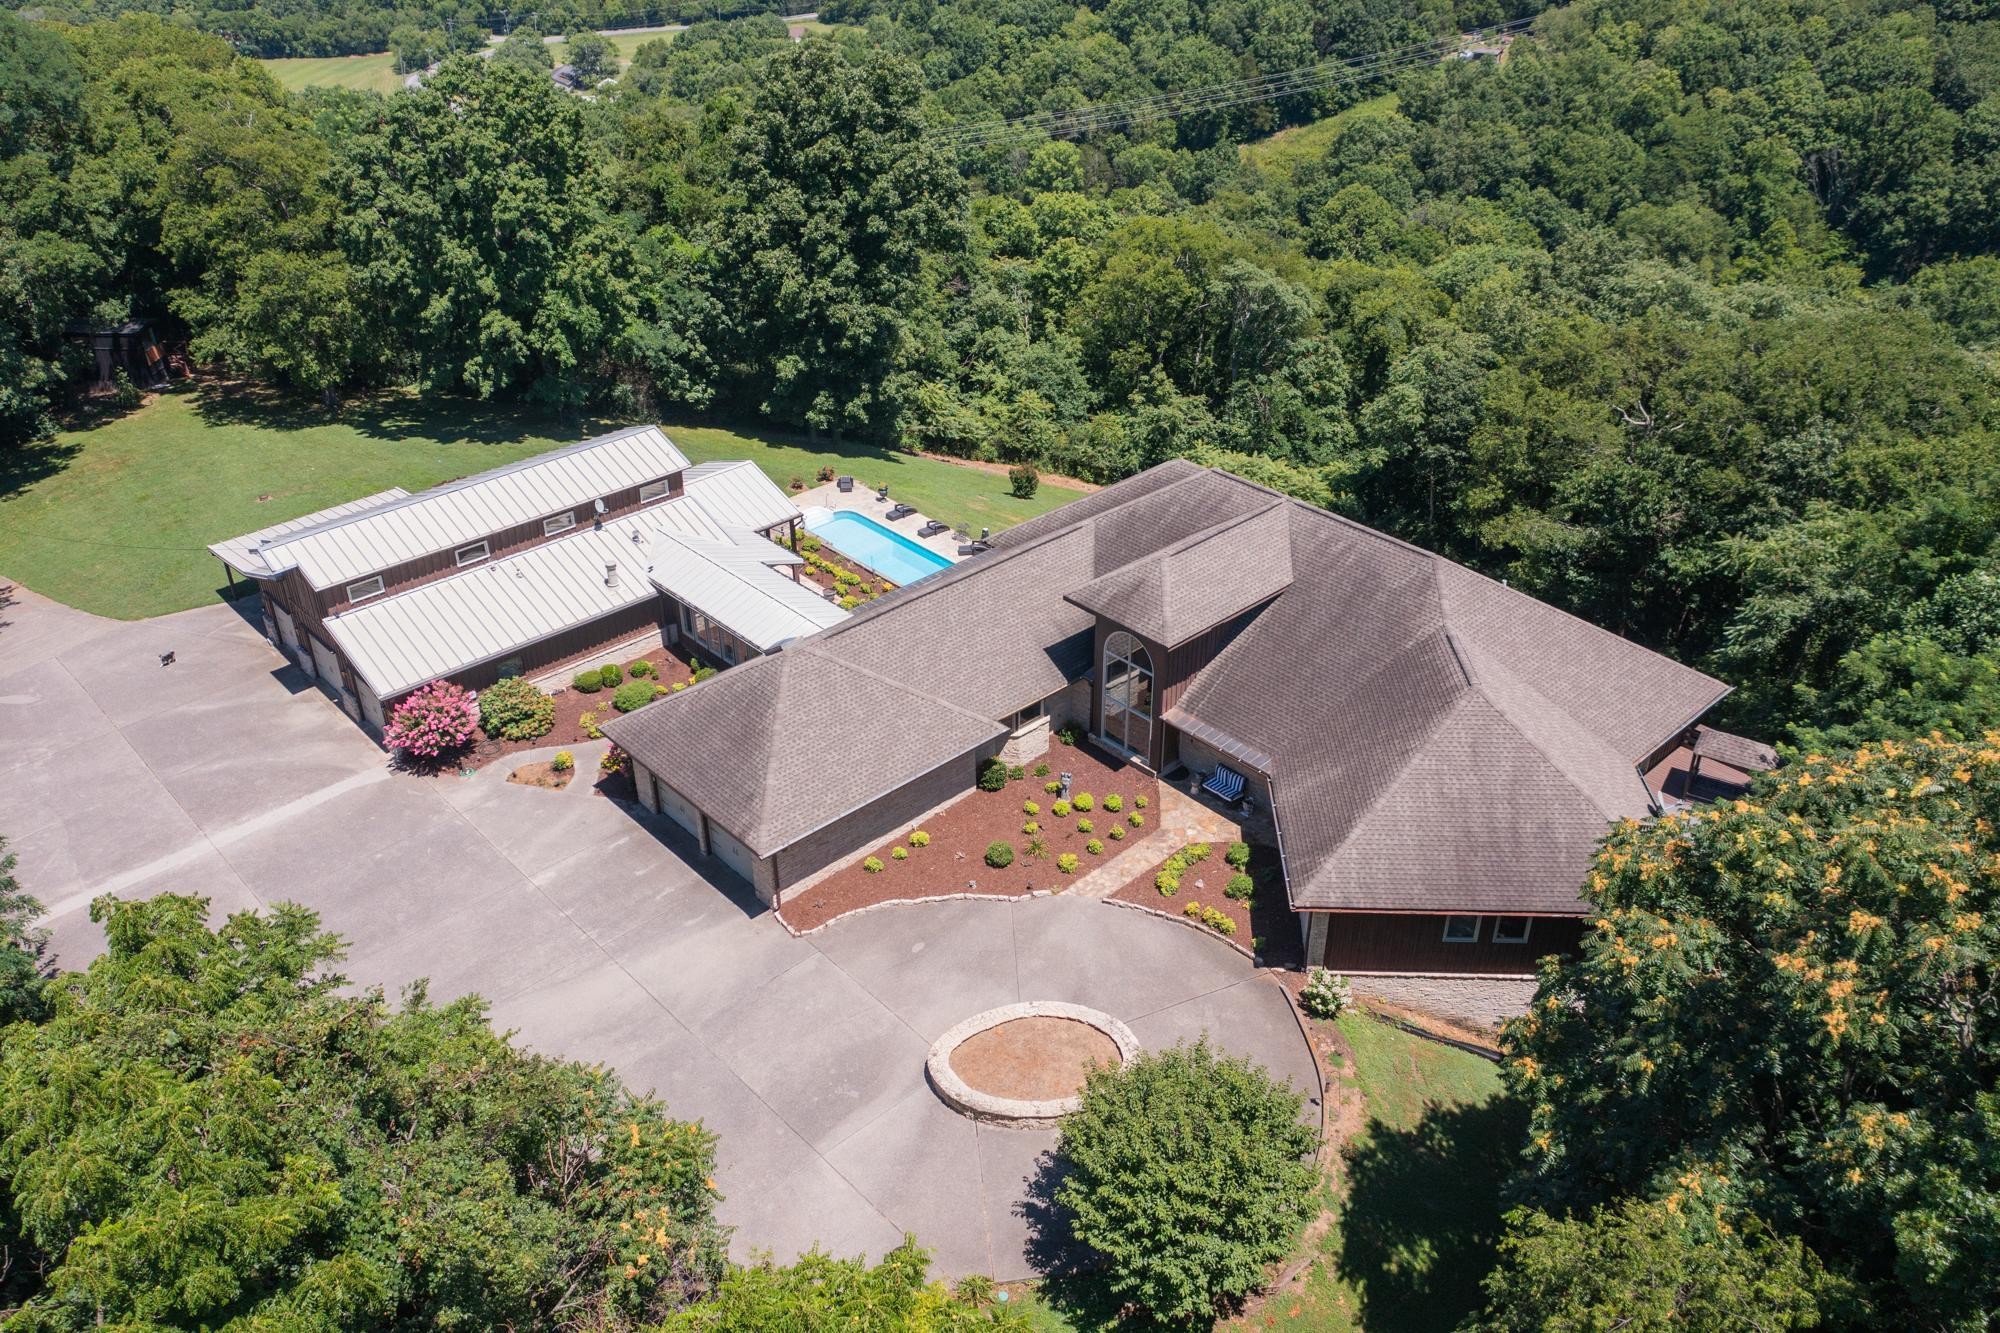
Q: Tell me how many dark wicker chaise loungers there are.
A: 4